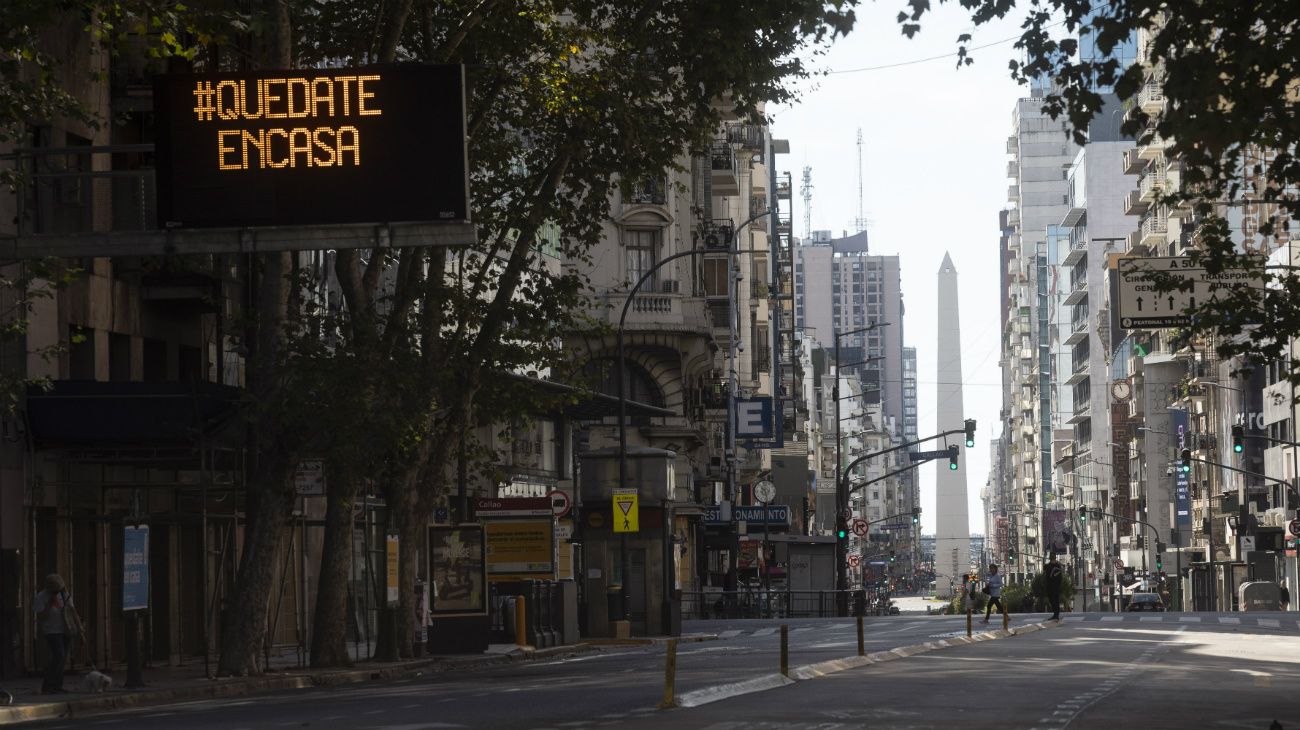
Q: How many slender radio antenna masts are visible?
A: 2